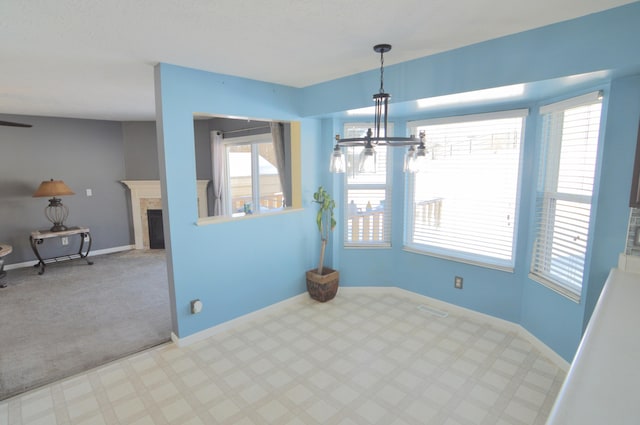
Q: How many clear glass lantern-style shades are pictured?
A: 4